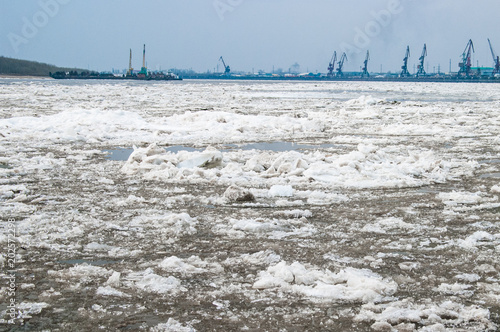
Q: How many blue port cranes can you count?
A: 8